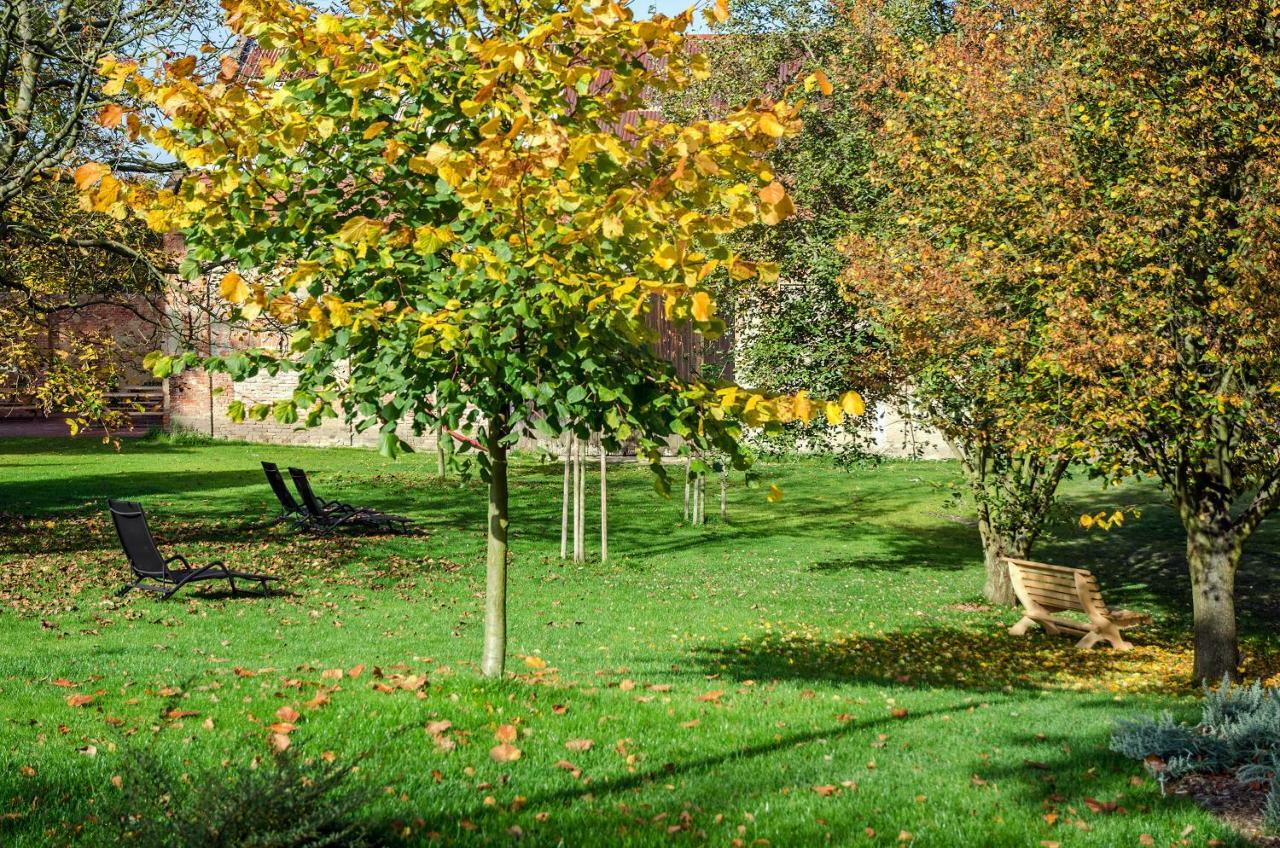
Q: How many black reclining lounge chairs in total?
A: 3